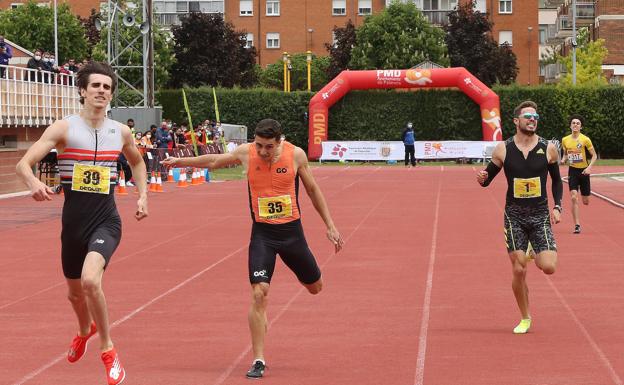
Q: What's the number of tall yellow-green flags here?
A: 2